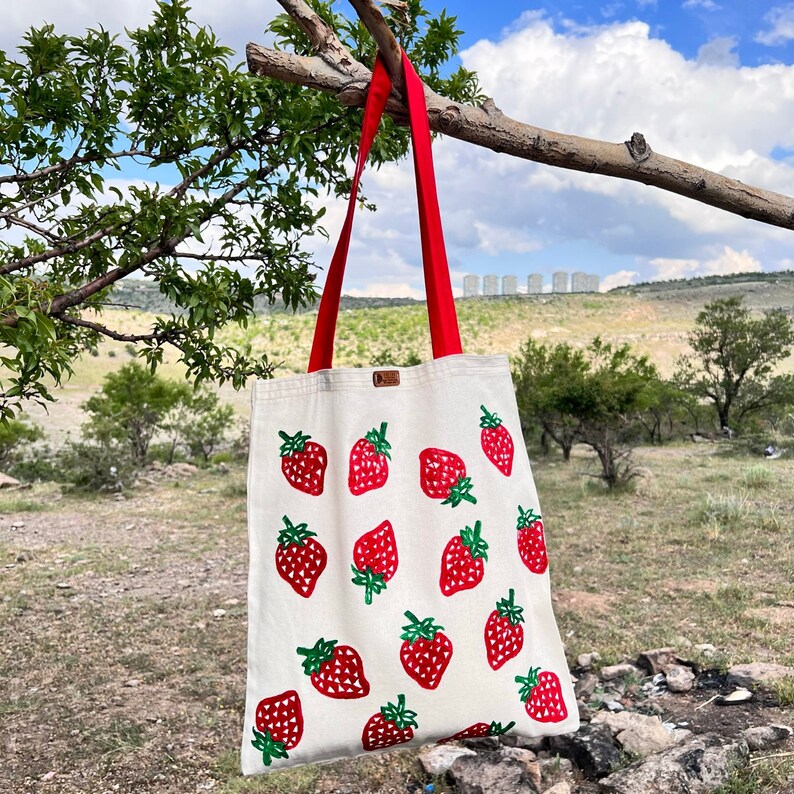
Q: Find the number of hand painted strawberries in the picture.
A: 15